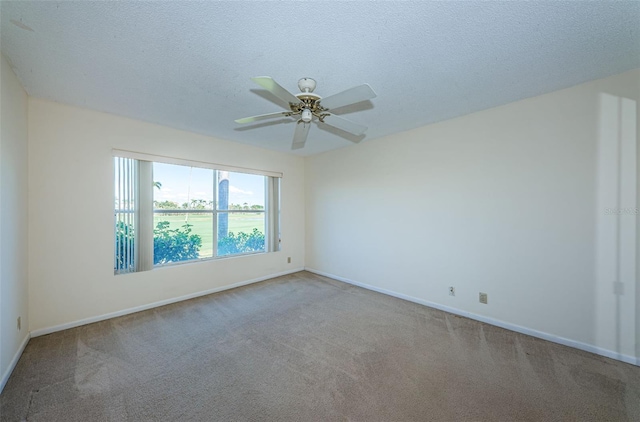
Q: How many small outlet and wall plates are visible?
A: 4